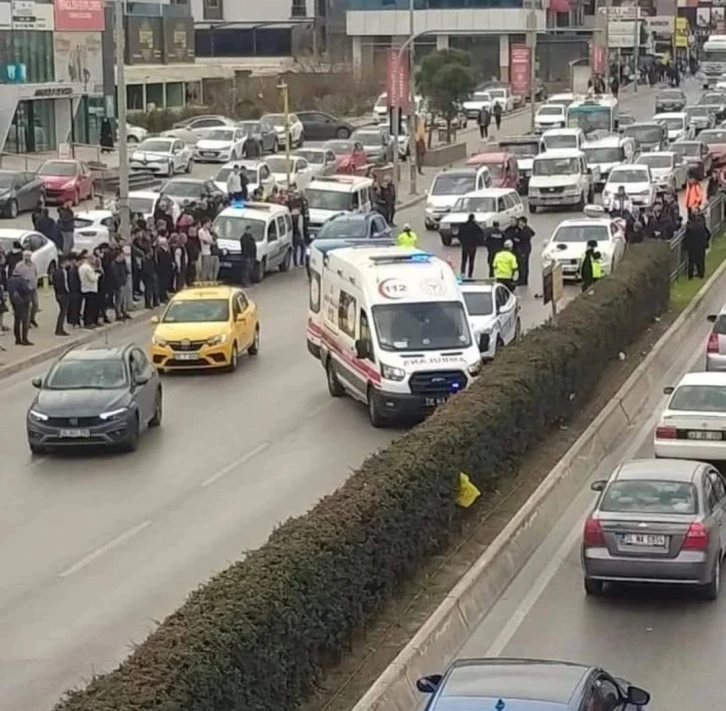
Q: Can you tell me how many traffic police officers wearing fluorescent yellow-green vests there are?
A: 3